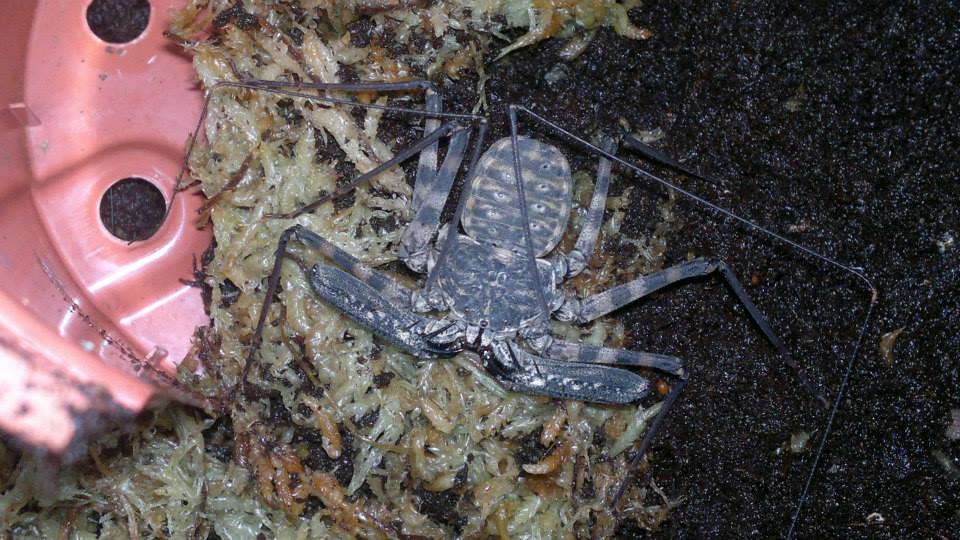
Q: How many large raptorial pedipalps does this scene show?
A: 2